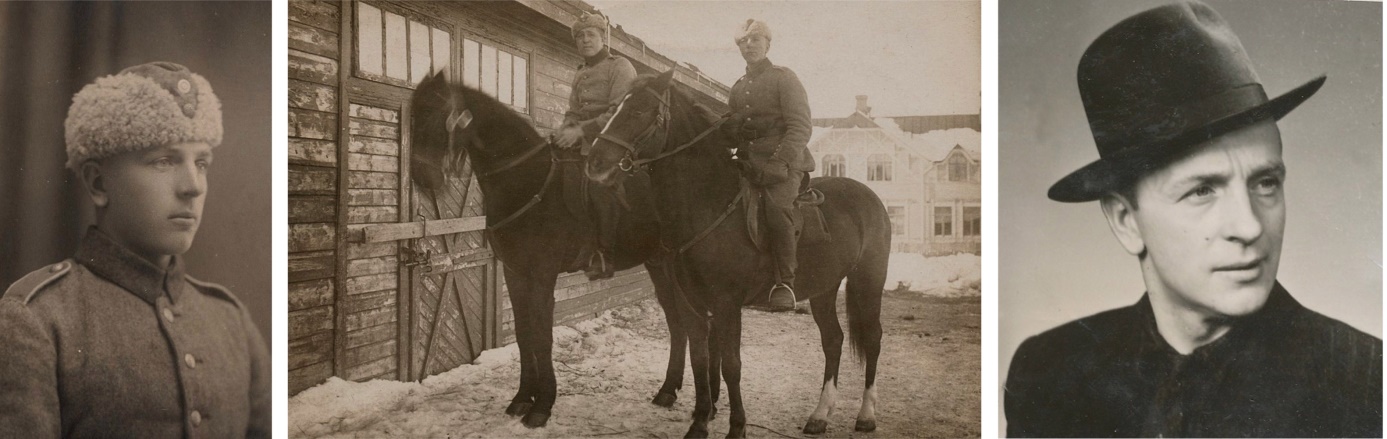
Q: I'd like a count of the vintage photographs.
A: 3